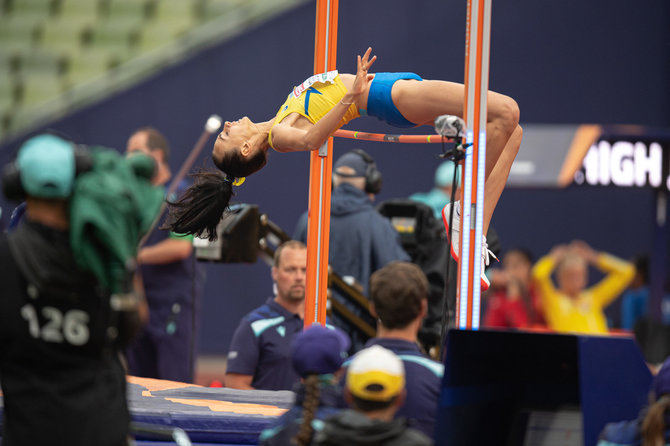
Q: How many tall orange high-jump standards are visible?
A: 2